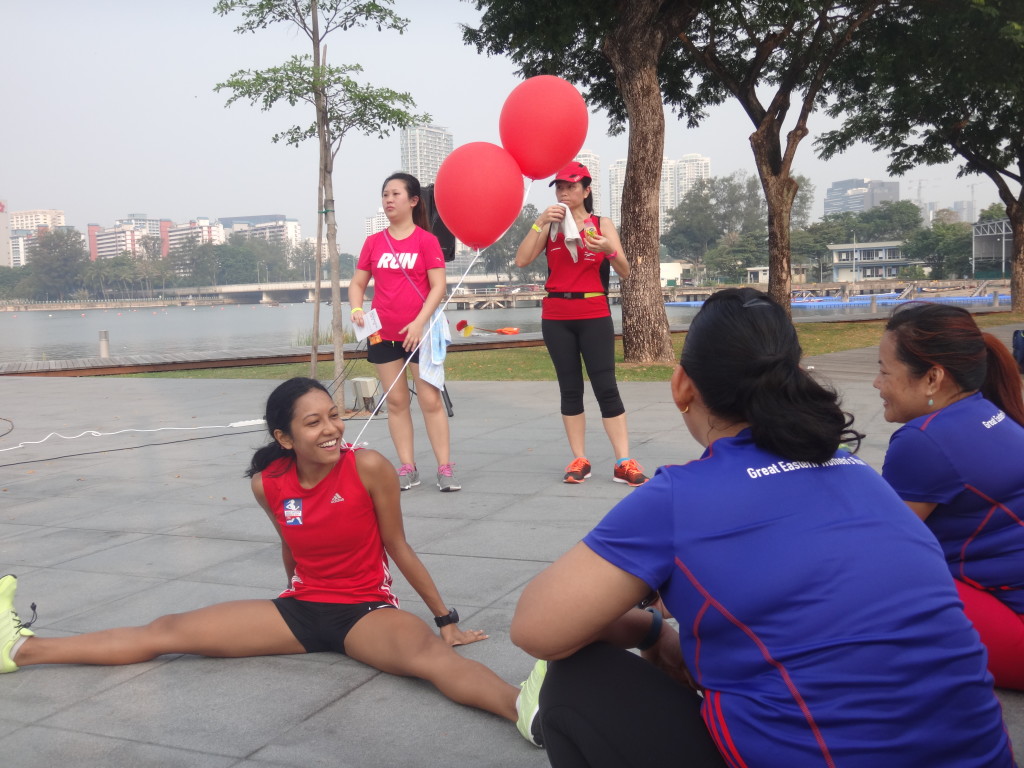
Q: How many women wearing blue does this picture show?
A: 2